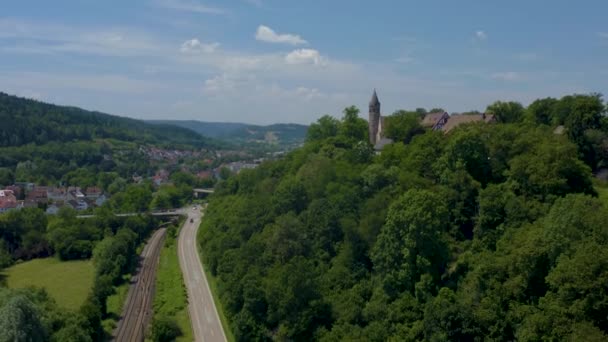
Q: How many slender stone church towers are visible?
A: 1